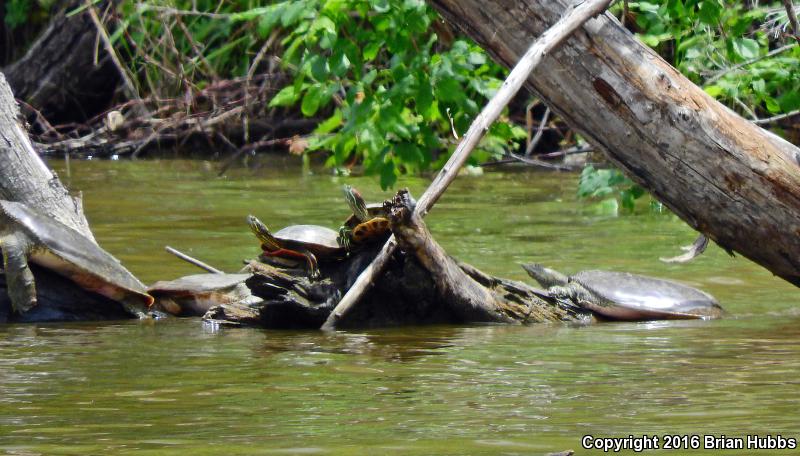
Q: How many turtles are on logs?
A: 5